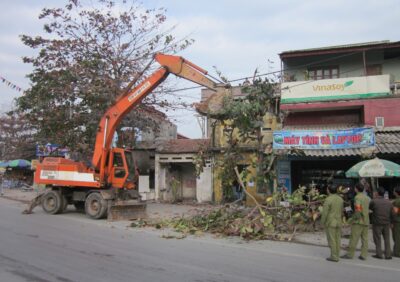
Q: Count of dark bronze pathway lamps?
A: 0